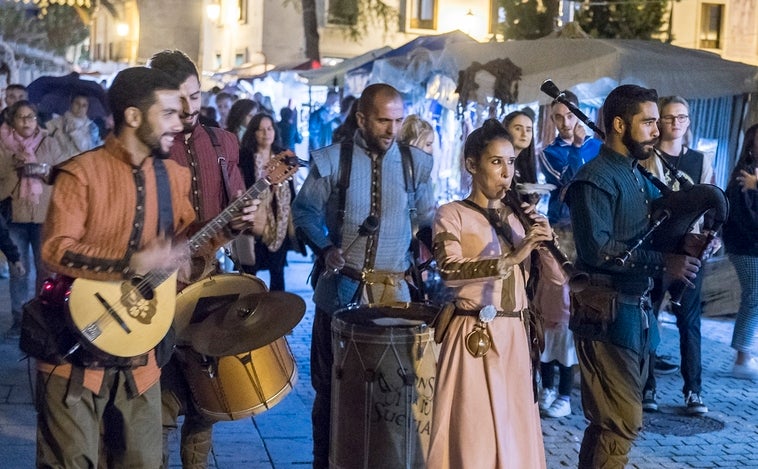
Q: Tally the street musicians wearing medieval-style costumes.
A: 5